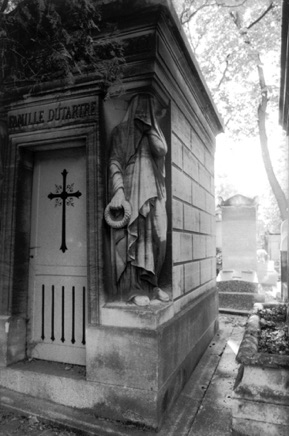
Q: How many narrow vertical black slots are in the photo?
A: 5